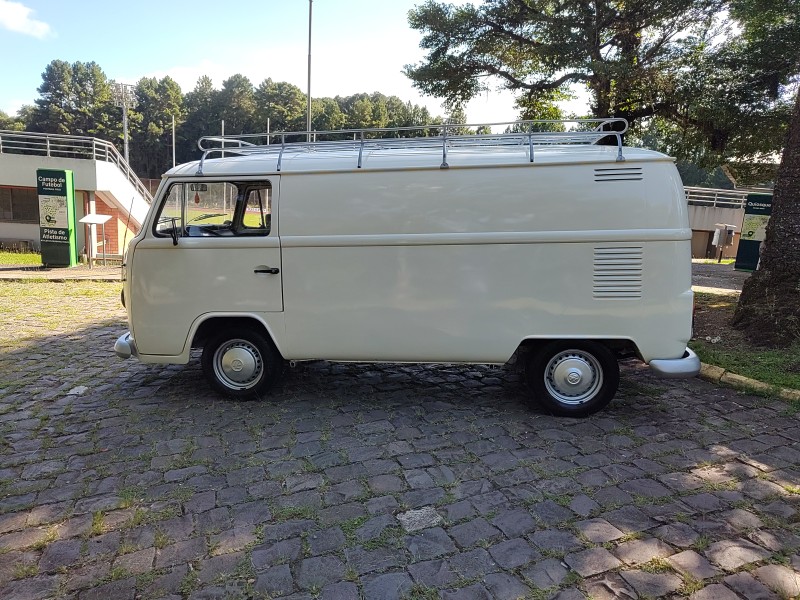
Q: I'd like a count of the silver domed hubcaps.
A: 2